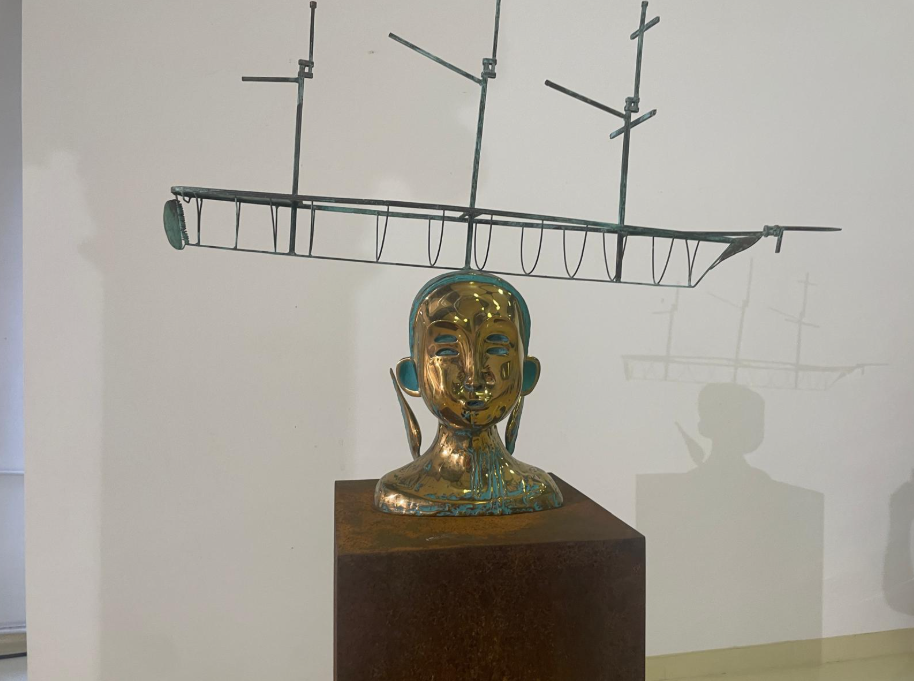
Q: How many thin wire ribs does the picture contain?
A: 12